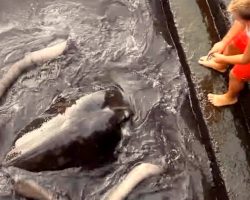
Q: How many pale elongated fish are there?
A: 3